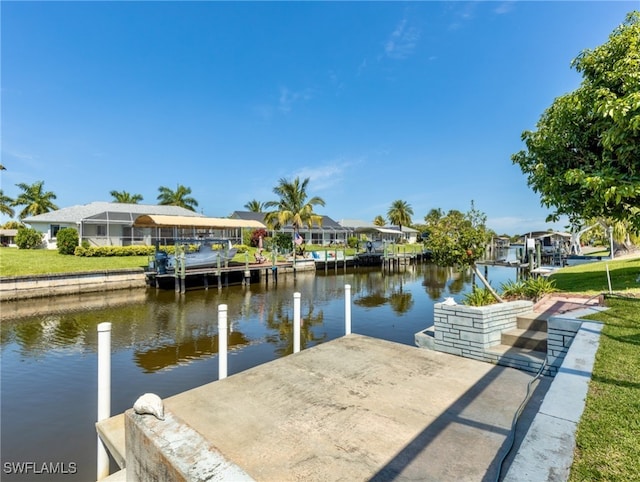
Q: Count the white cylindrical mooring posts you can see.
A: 4